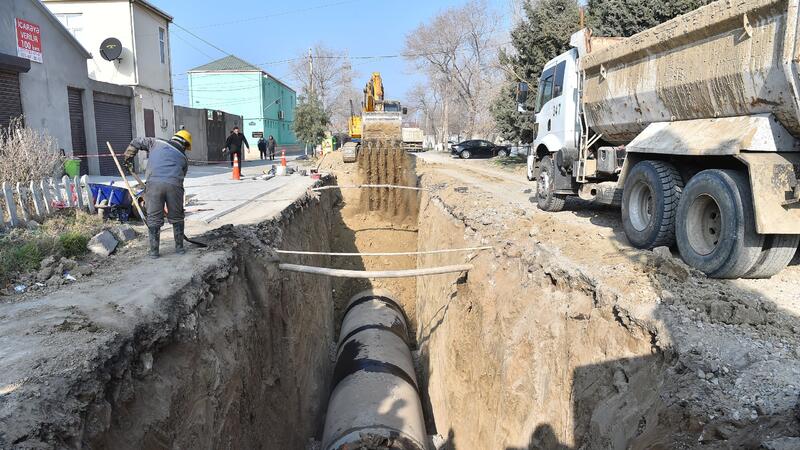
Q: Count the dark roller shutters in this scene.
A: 3